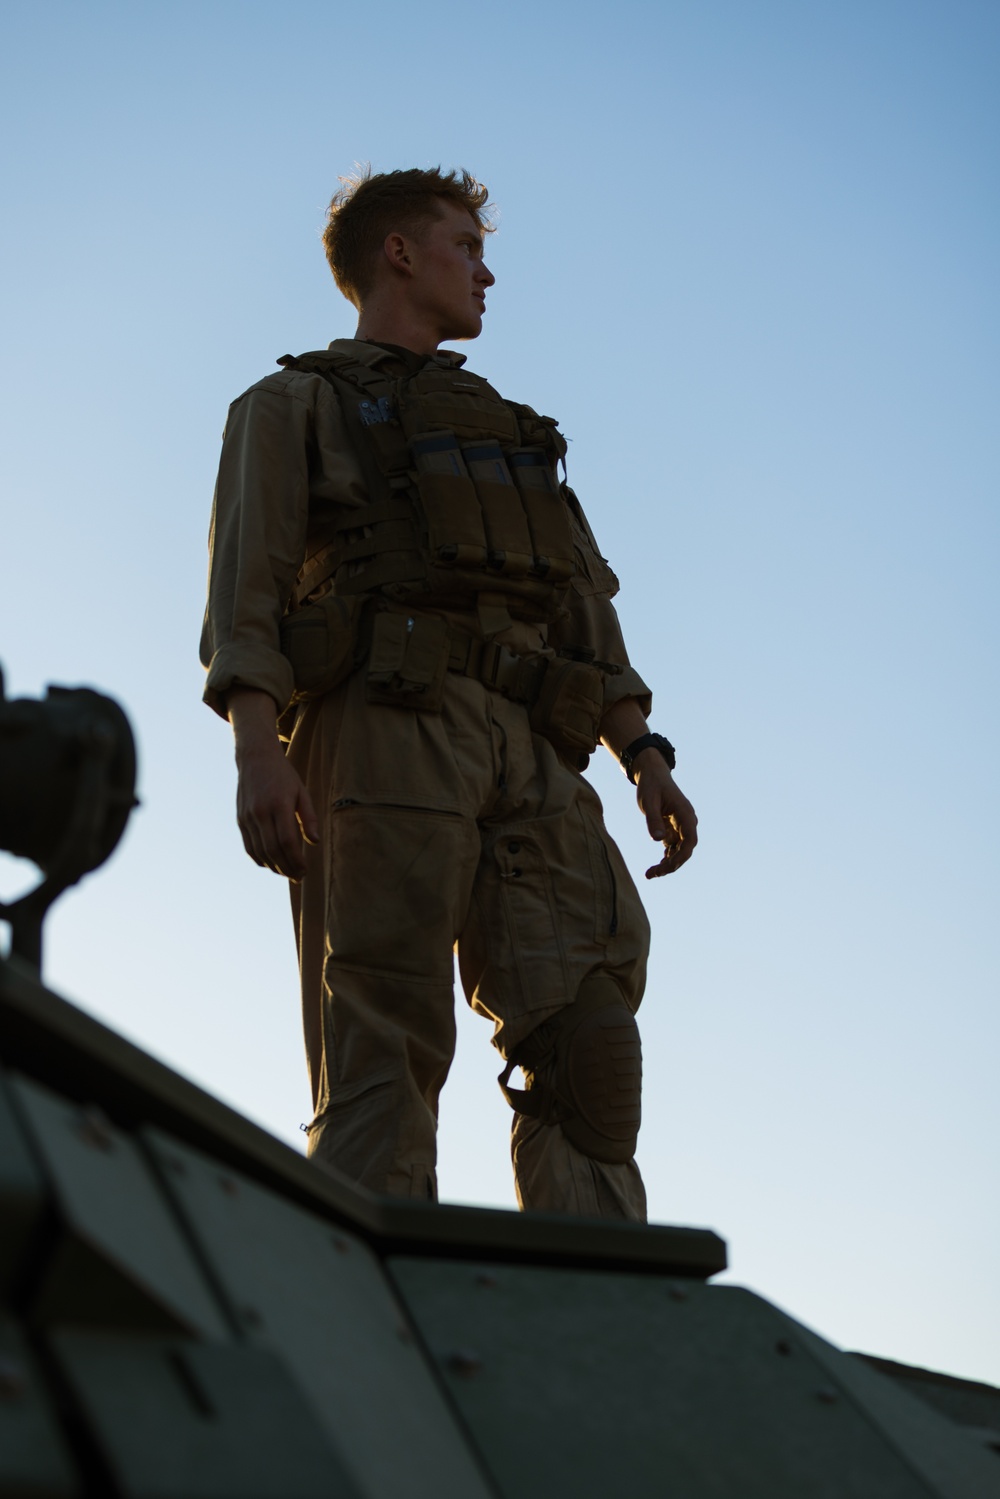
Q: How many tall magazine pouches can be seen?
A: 3